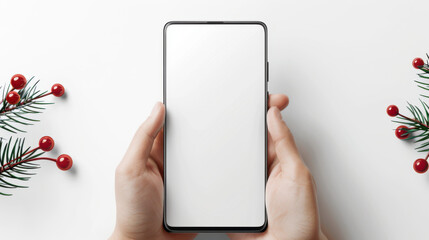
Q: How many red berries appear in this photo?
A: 9